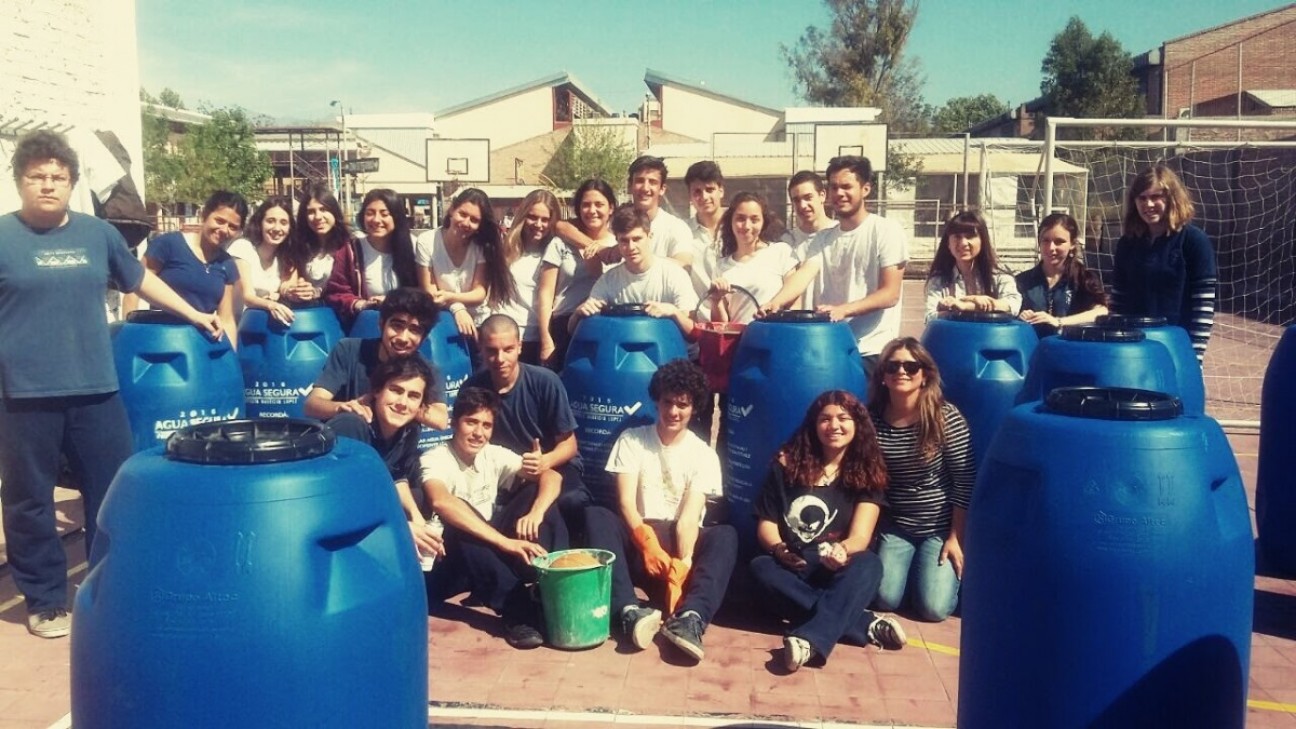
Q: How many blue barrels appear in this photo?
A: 11